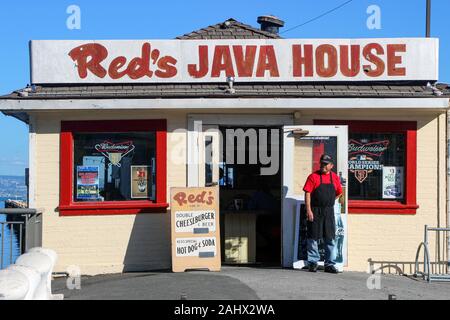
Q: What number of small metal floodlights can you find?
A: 3